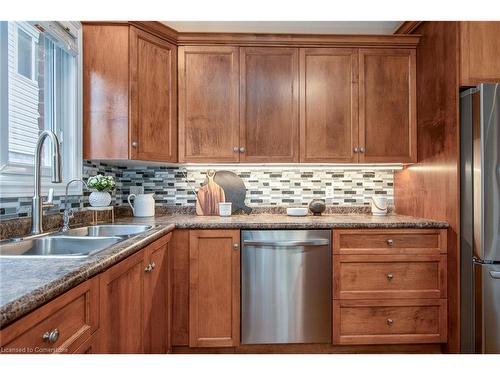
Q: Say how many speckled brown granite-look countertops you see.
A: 1